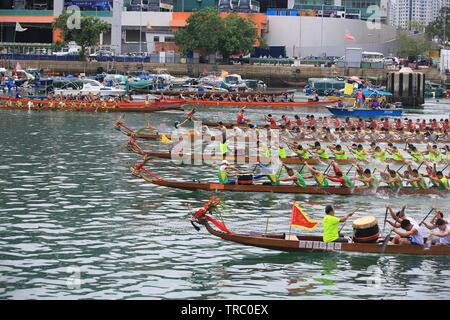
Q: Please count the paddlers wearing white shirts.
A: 4